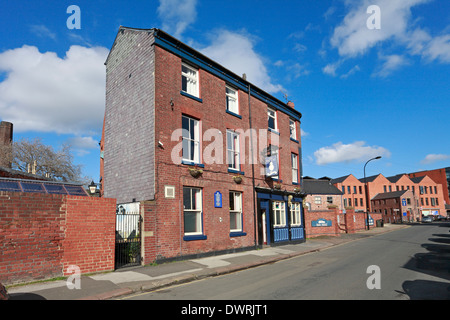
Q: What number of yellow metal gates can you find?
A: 0